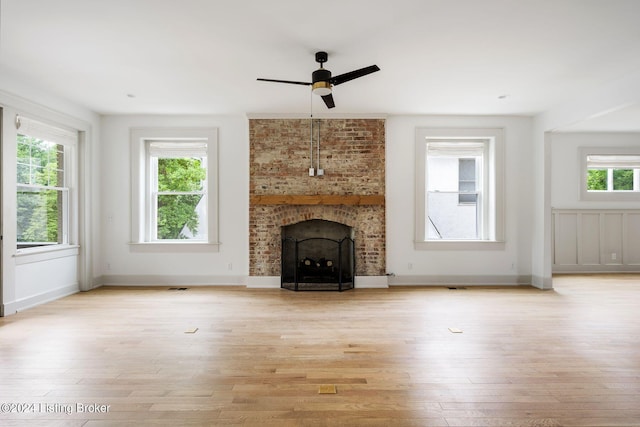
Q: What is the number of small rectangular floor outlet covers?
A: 3